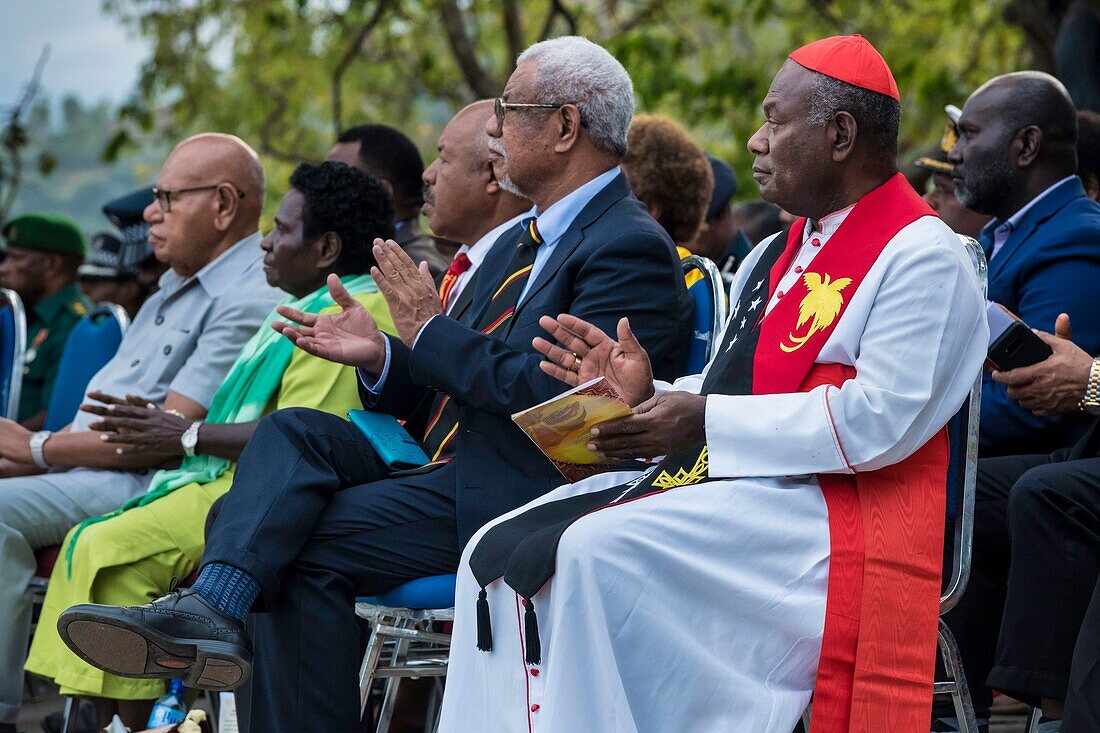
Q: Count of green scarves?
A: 1